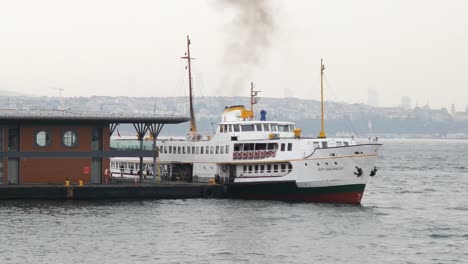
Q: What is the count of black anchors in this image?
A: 2